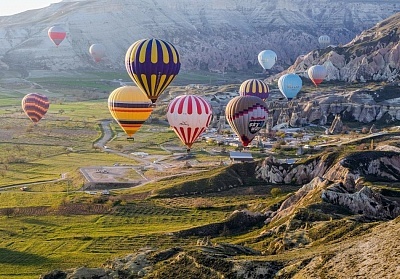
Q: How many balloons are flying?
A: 12